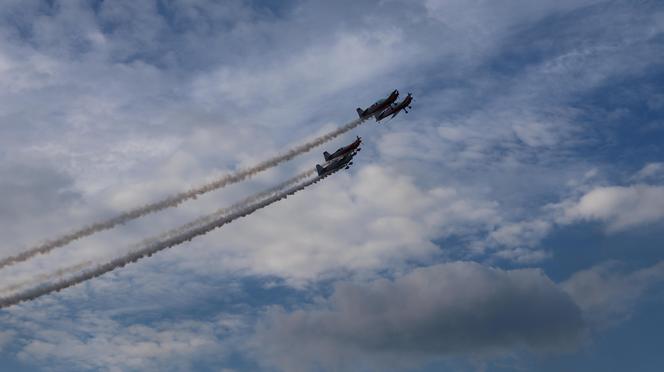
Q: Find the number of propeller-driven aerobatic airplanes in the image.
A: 4